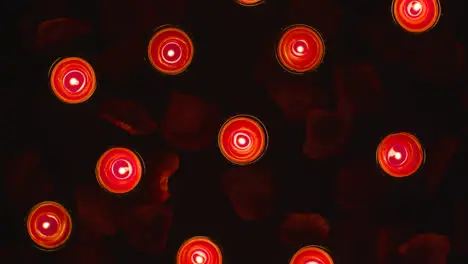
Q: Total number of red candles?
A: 11